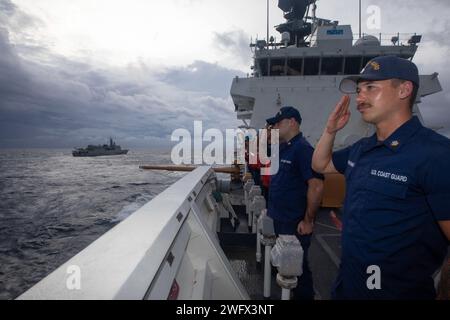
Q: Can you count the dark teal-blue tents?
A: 0